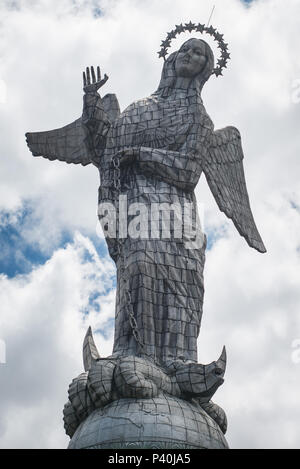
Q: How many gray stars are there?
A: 12